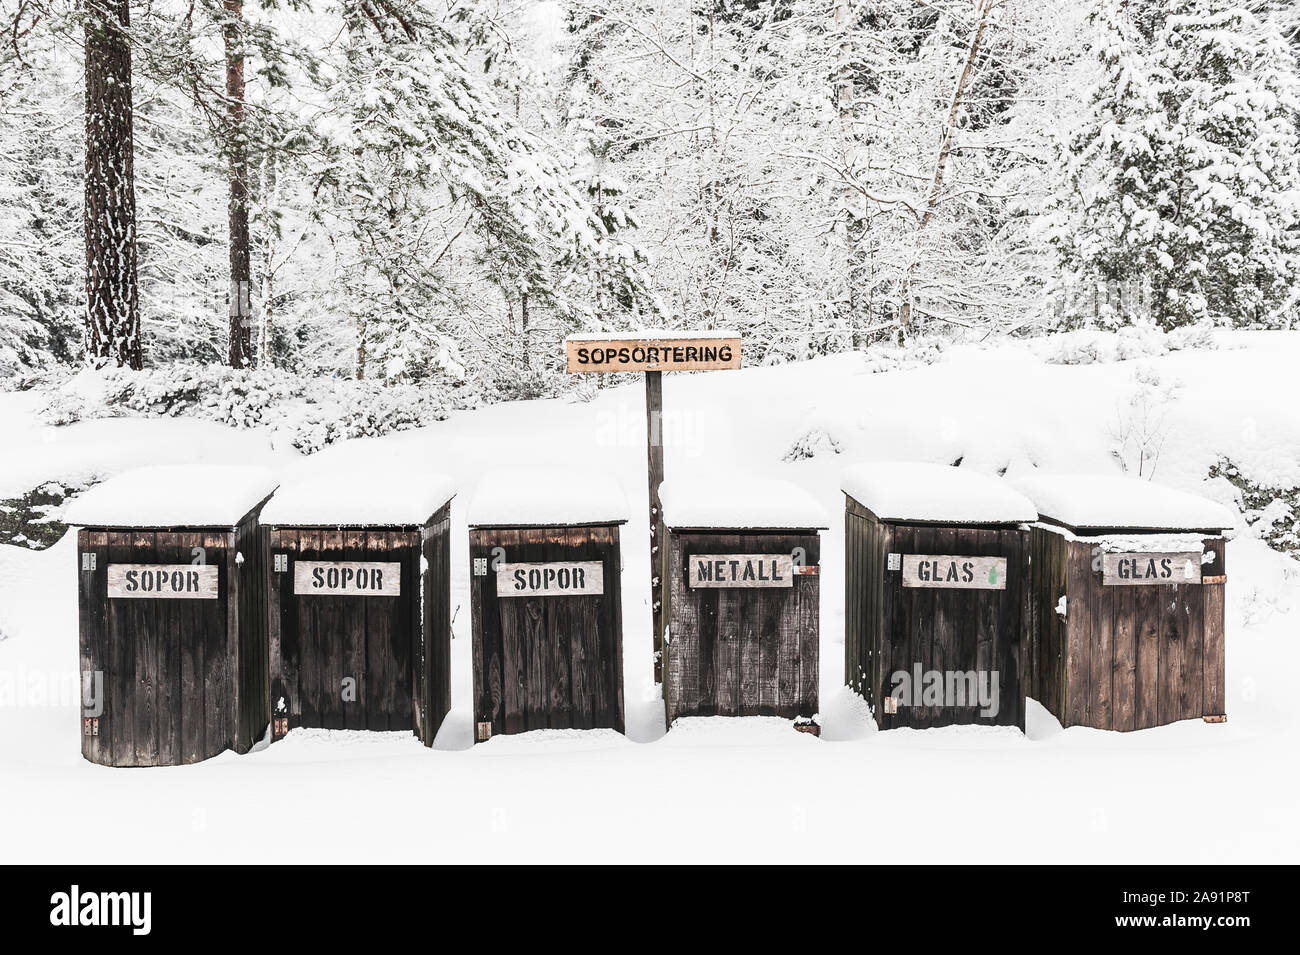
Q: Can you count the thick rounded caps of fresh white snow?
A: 6